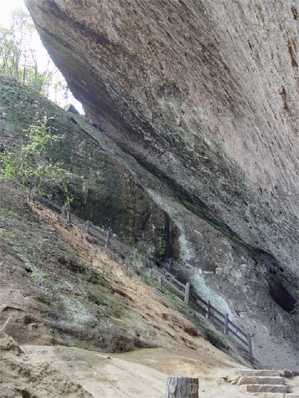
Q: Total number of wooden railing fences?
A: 1